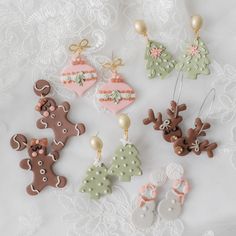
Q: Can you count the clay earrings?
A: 12